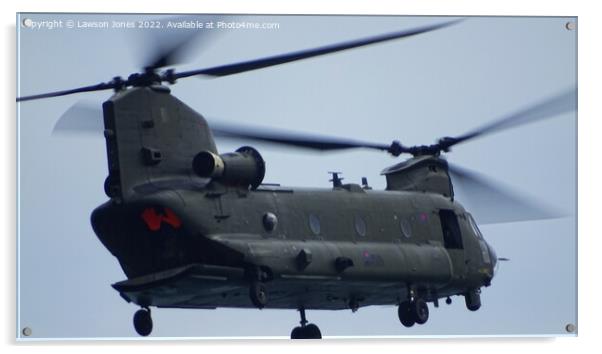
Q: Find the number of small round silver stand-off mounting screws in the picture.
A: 4